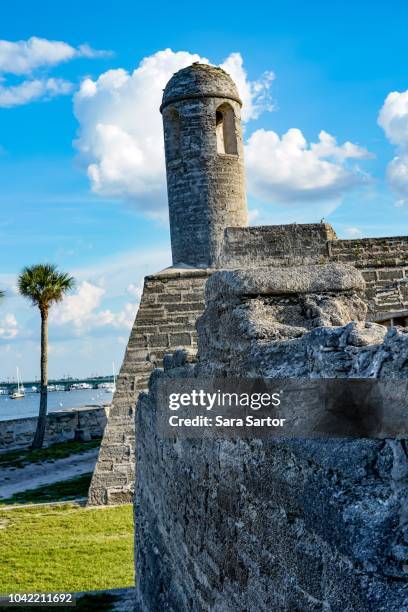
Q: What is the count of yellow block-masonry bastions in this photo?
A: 0